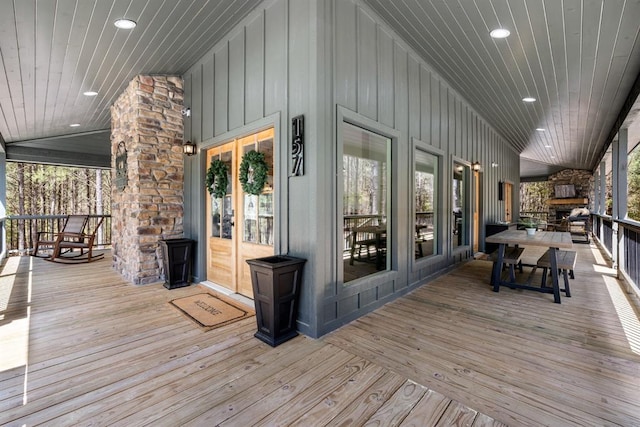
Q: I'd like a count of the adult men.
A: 0